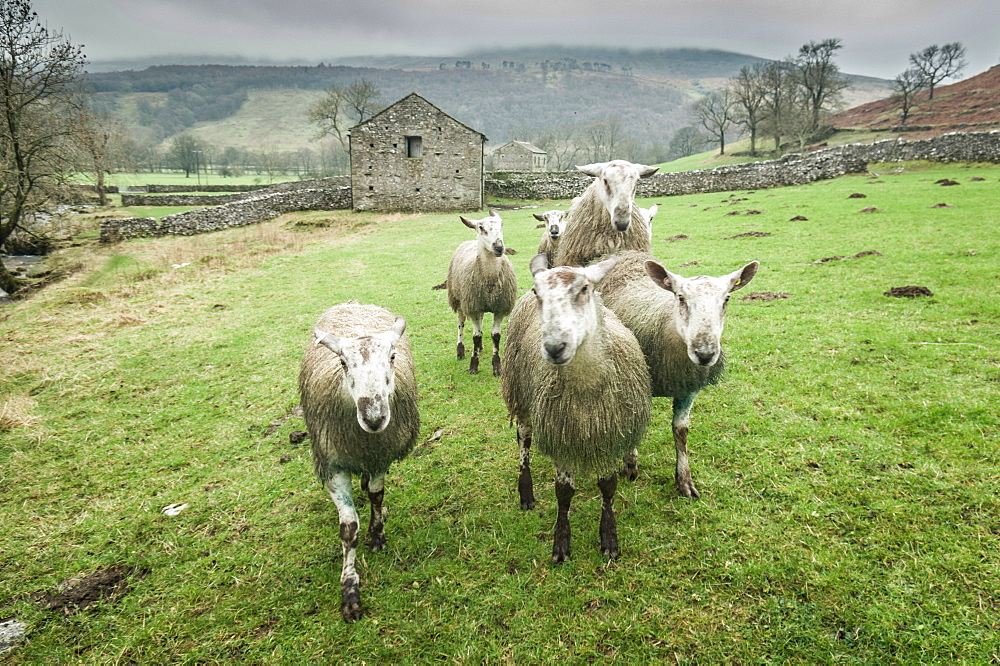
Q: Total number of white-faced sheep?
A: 7